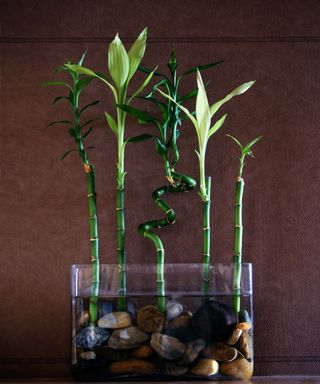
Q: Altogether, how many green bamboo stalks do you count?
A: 5